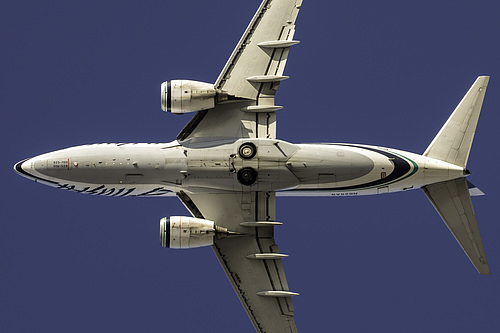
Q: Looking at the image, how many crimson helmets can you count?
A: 0